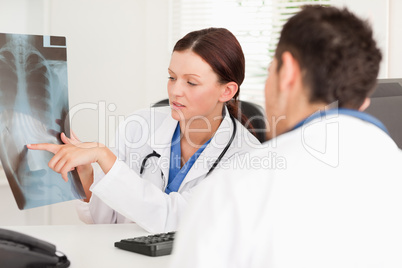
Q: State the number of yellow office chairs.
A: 0